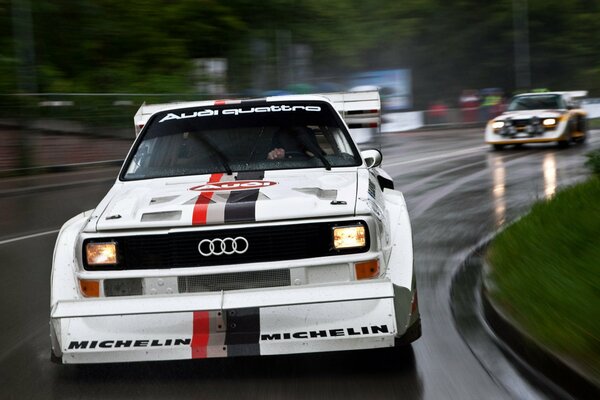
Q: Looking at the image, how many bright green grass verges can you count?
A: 1